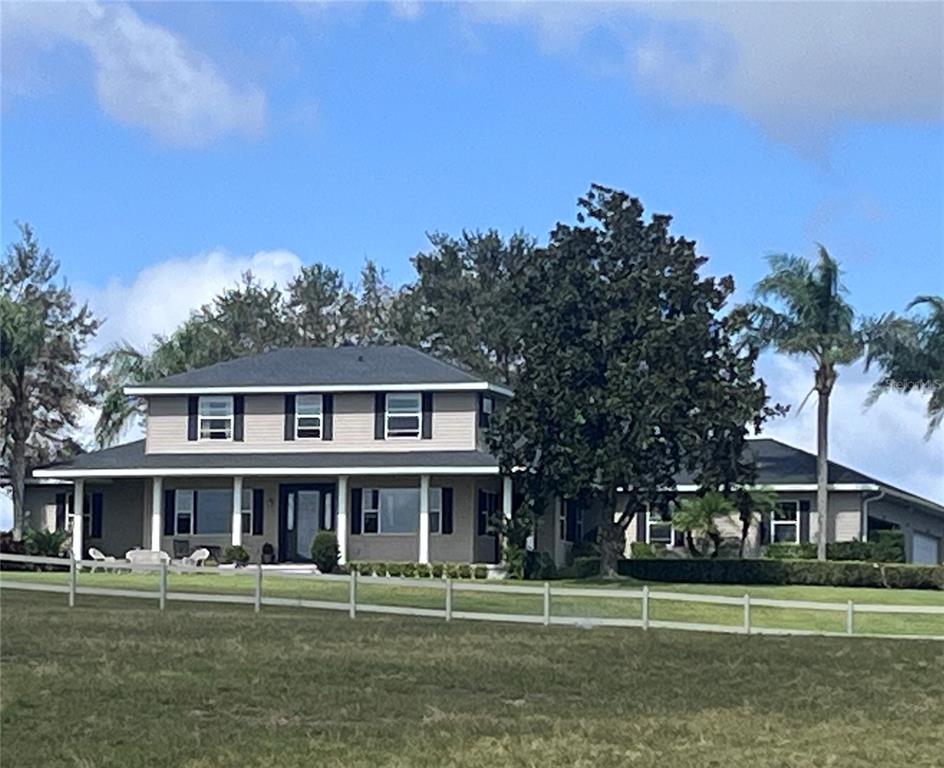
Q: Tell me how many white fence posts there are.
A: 9